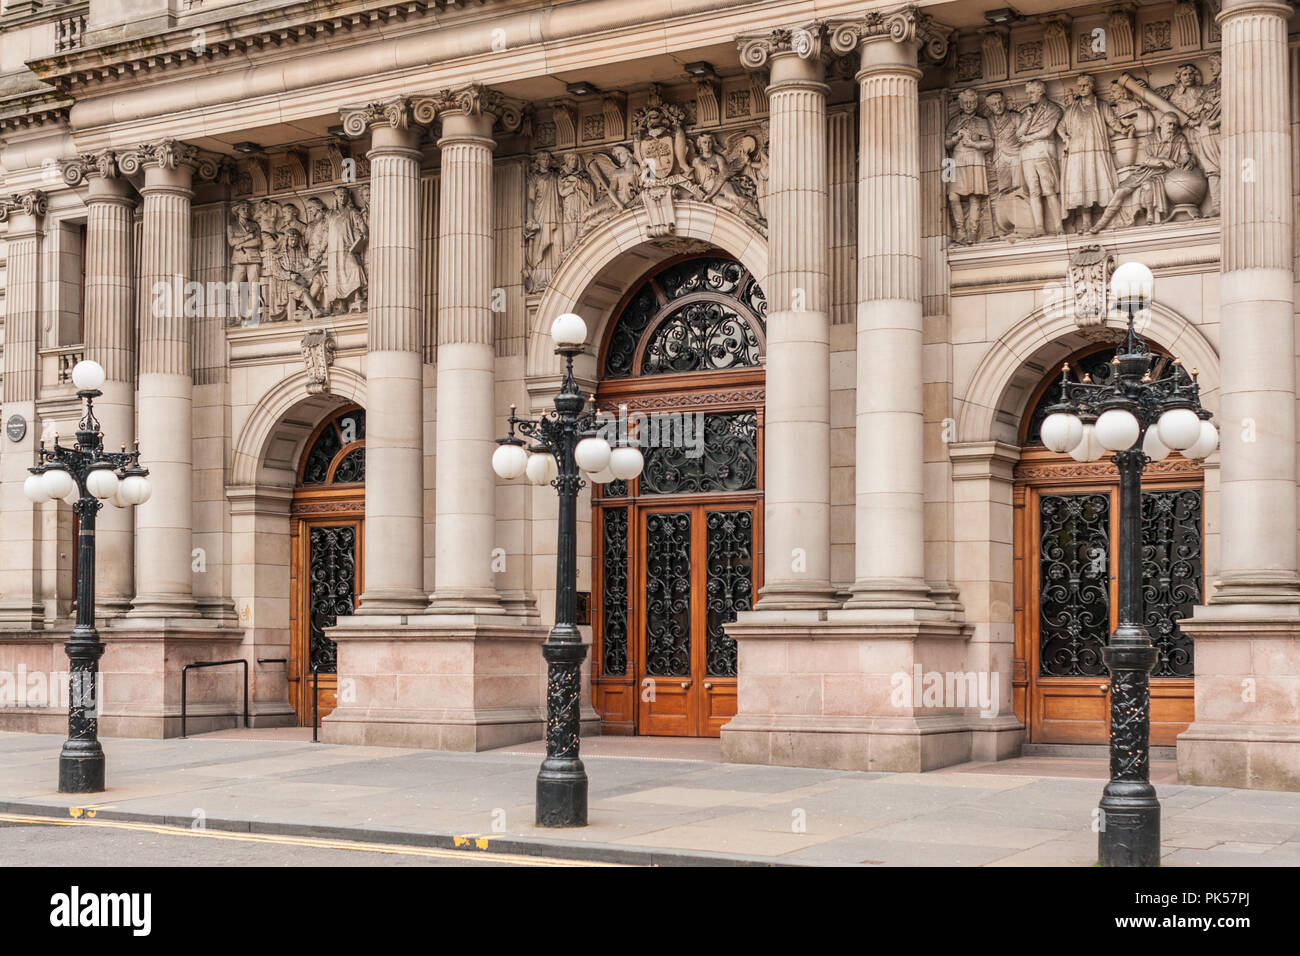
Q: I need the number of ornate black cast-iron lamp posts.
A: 3